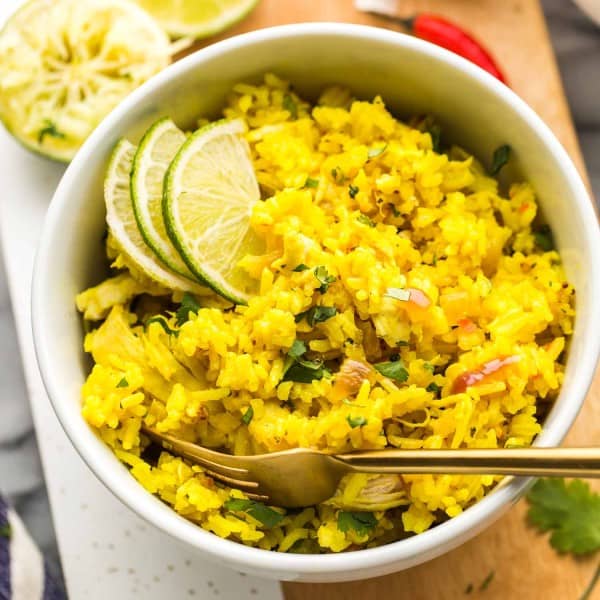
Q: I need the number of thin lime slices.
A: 3